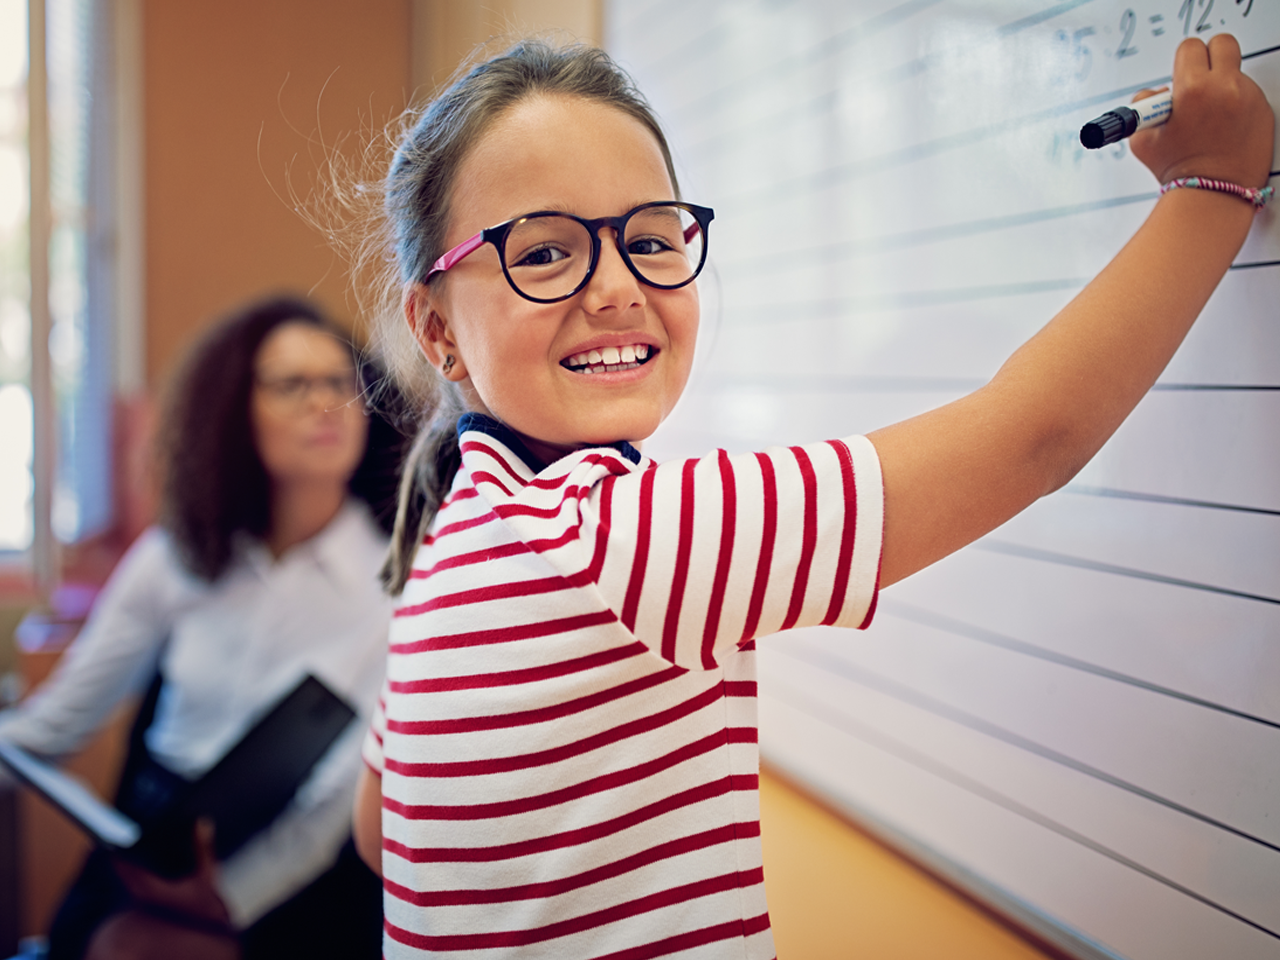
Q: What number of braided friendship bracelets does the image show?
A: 1